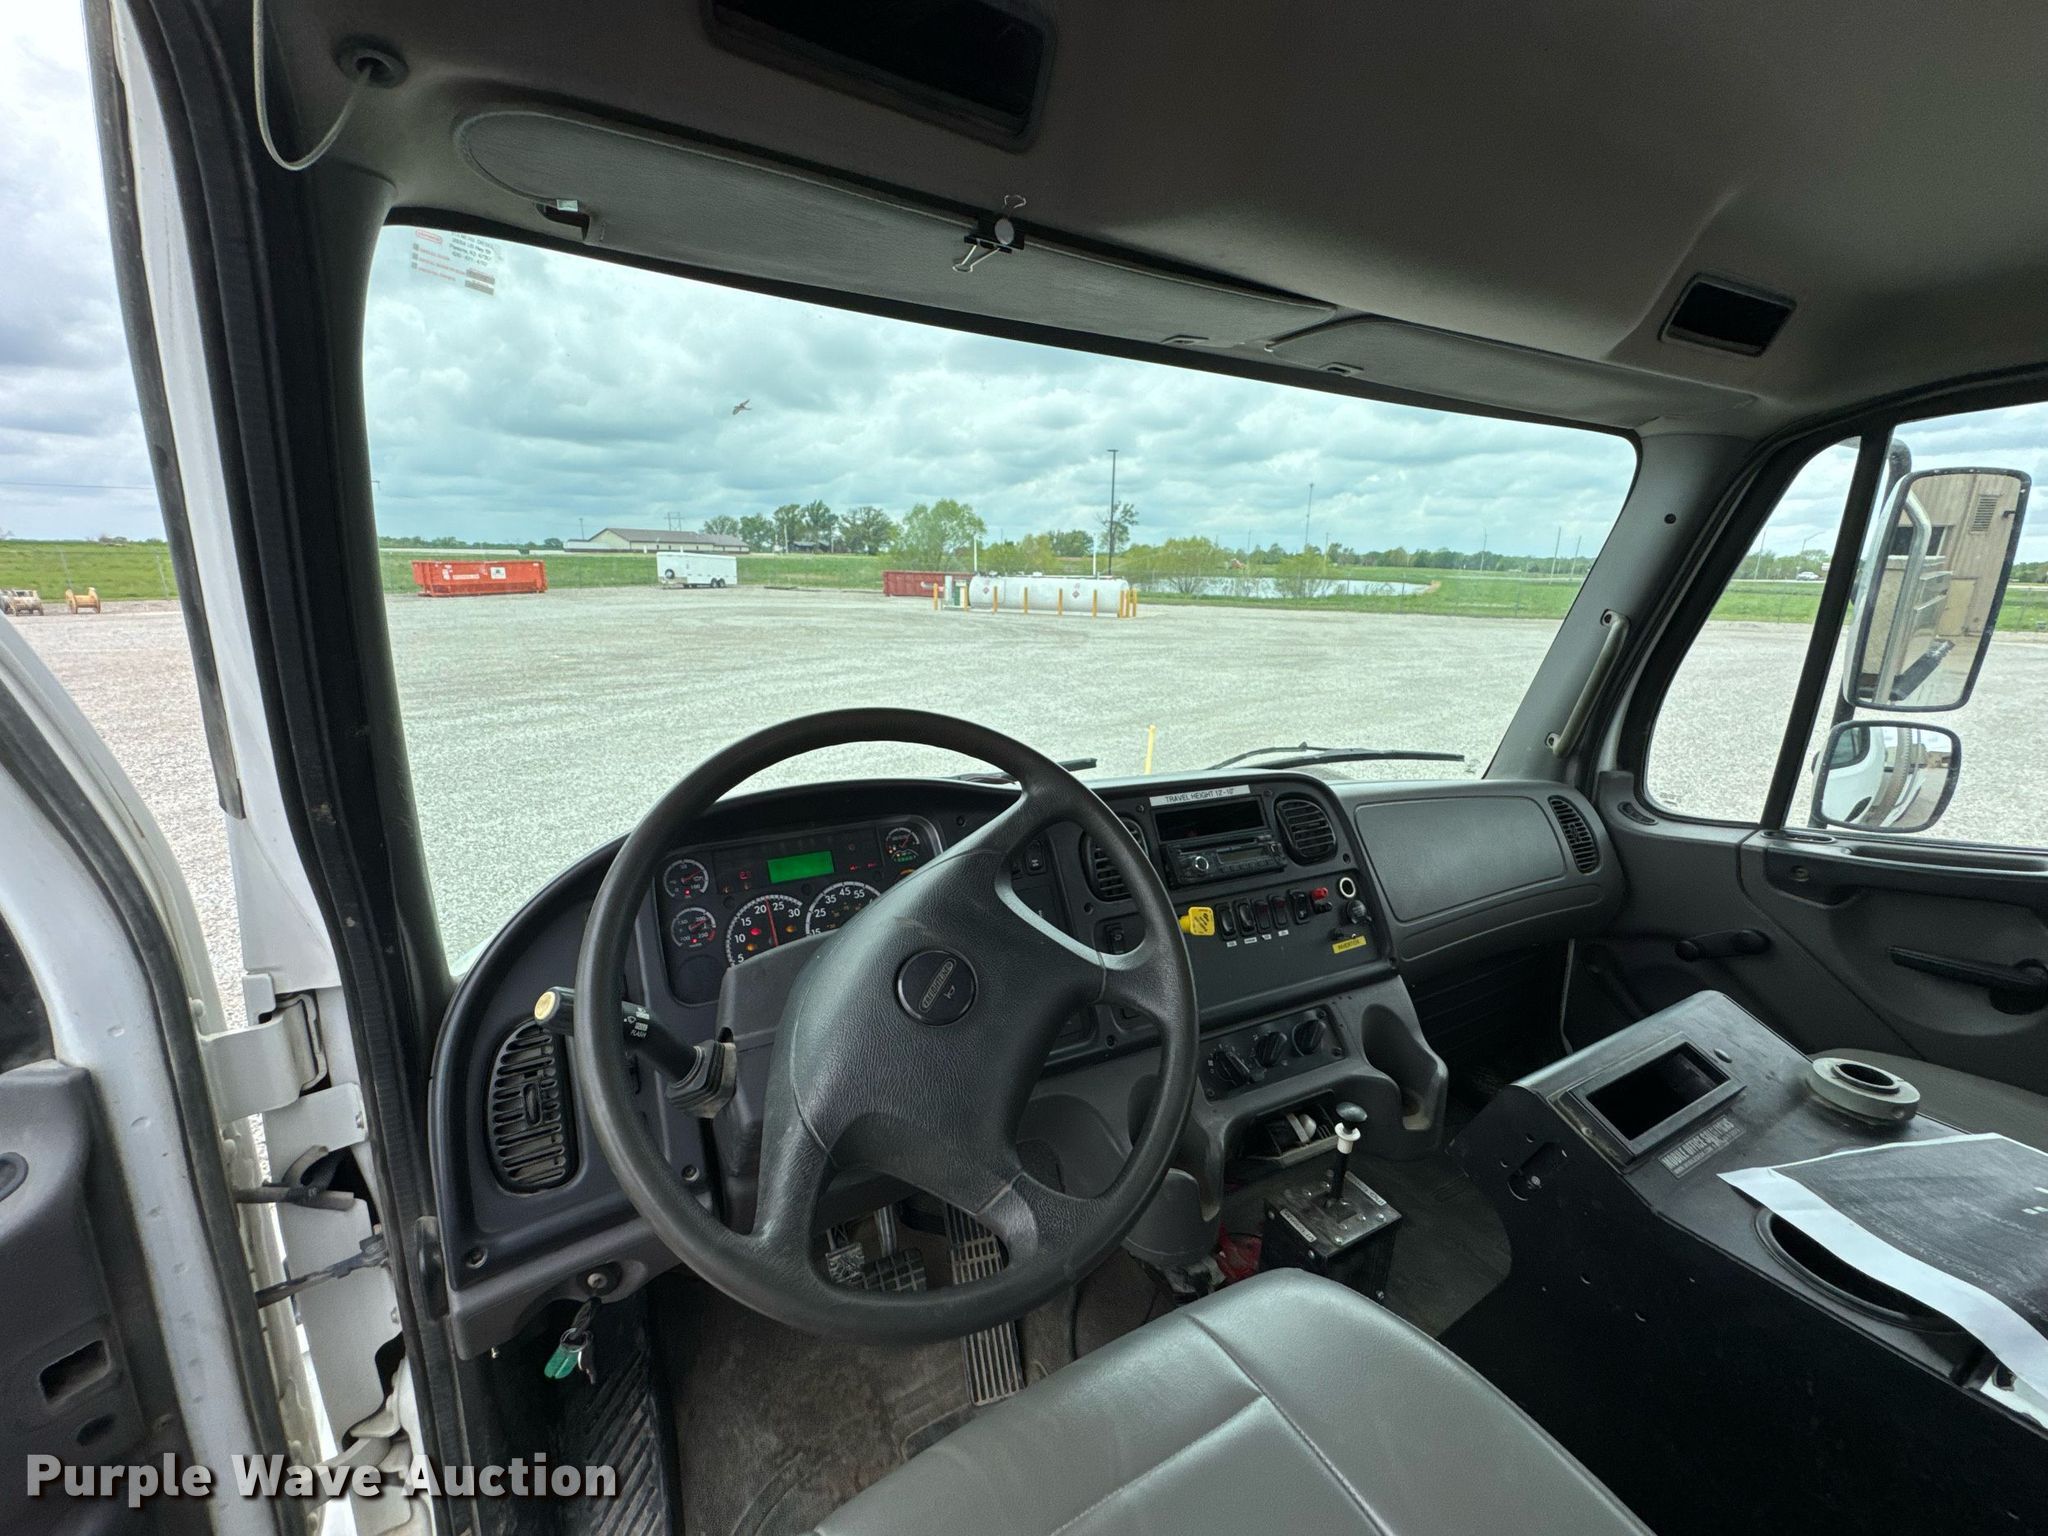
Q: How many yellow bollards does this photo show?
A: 9